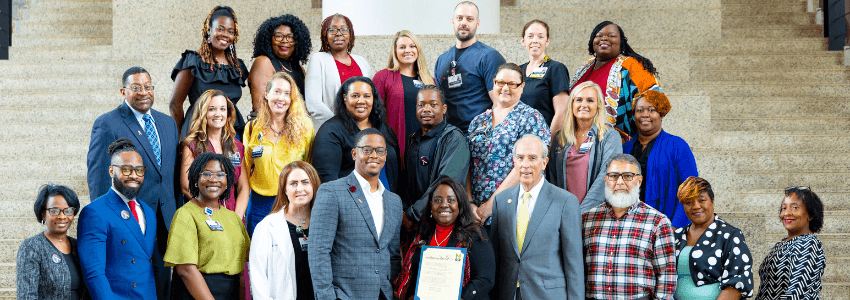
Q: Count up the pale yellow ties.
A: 1